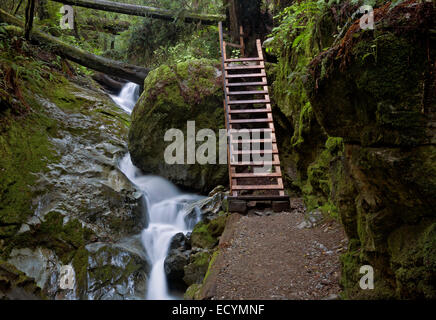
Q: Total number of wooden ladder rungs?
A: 14